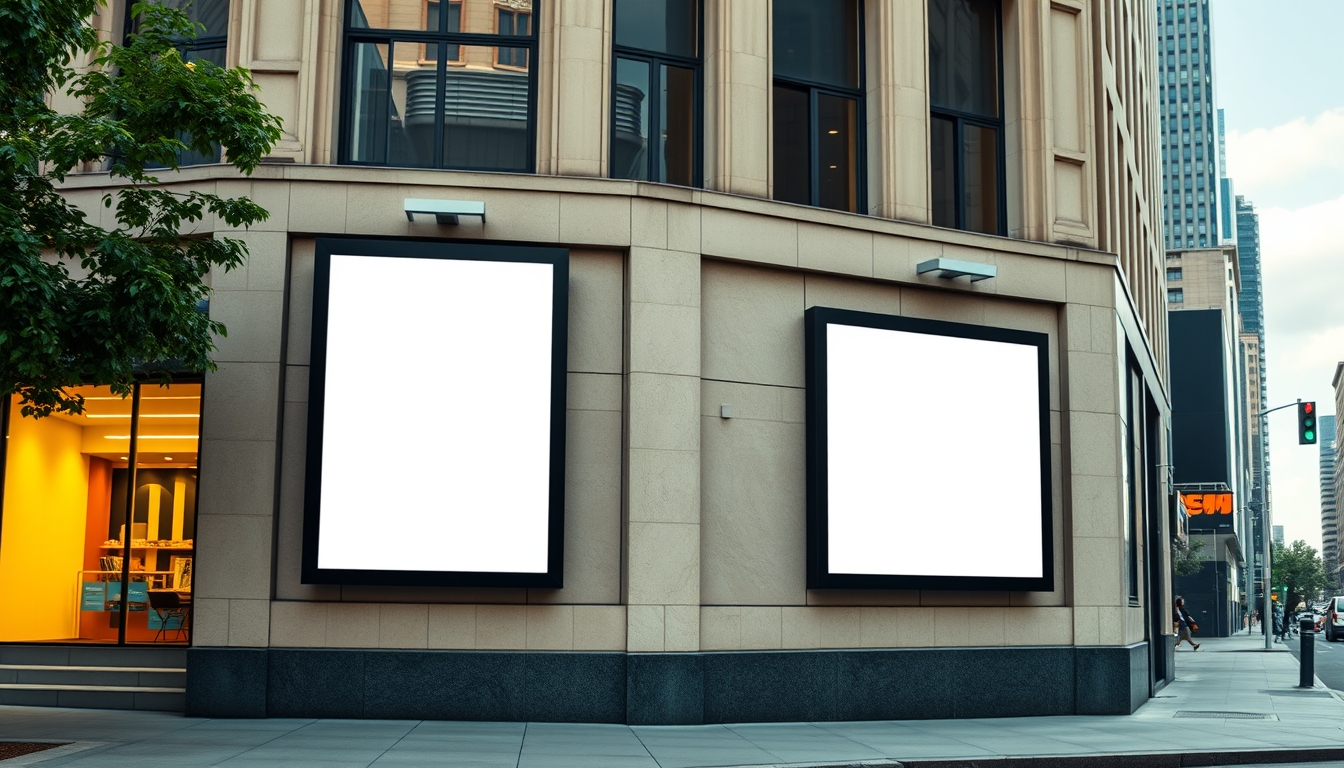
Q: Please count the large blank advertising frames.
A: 2